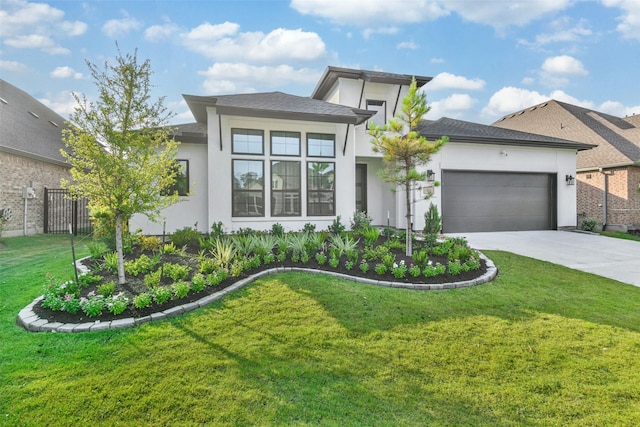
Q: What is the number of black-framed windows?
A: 8